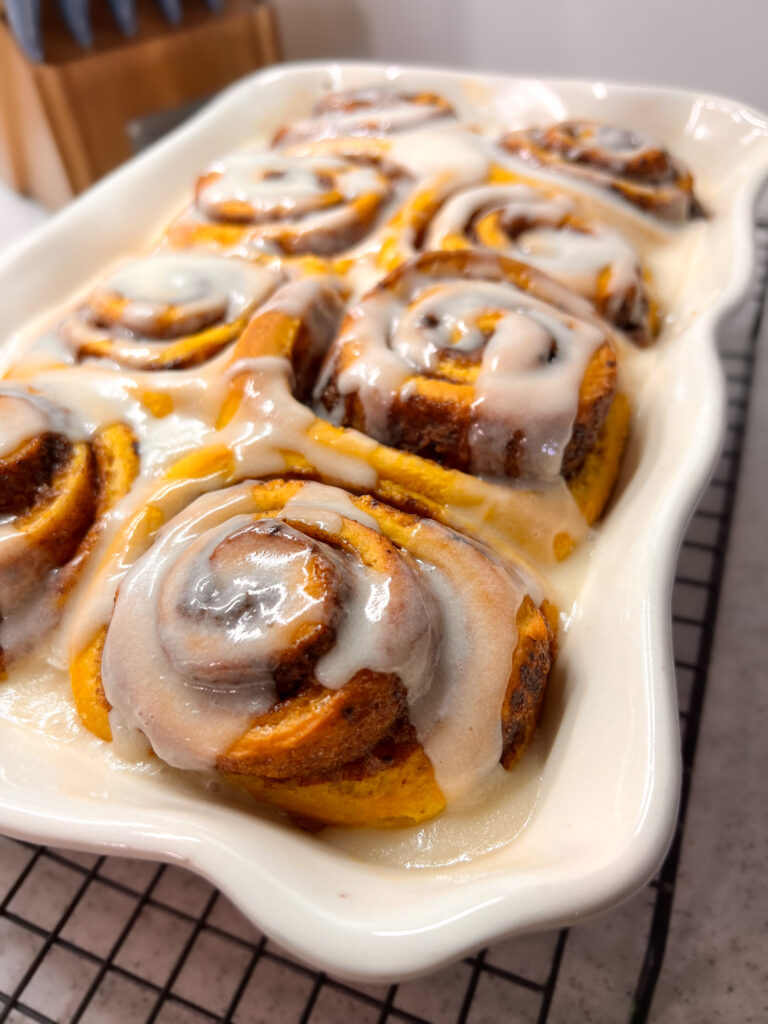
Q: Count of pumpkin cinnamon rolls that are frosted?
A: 8